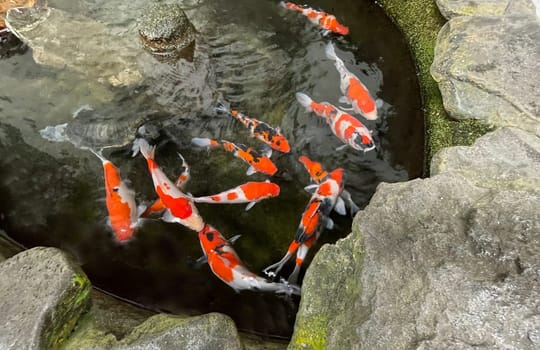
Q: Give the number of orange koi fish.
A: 13